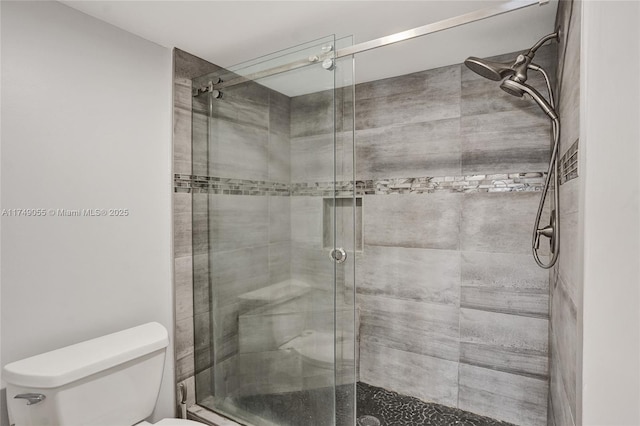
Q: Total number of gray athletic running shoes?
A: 0